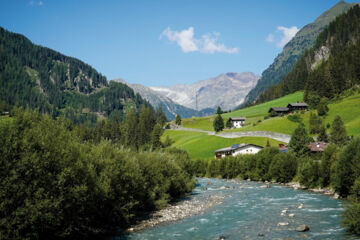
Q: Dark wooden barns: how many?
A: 2